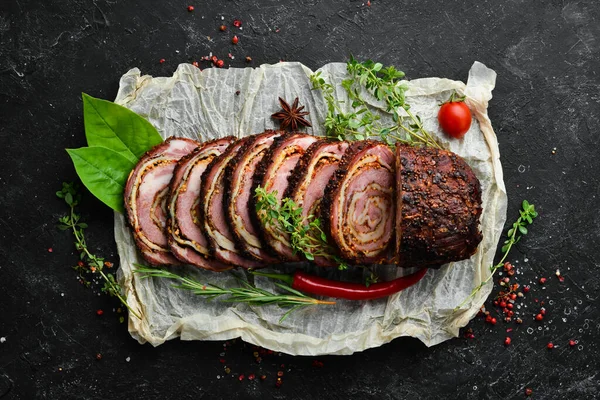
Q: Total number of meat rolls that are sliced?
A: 7